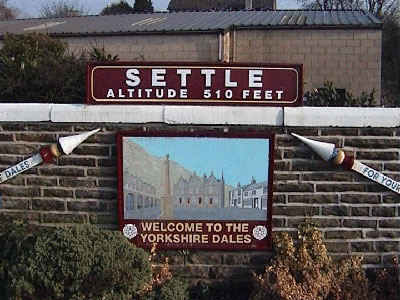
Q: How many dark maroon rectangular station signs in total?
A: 2